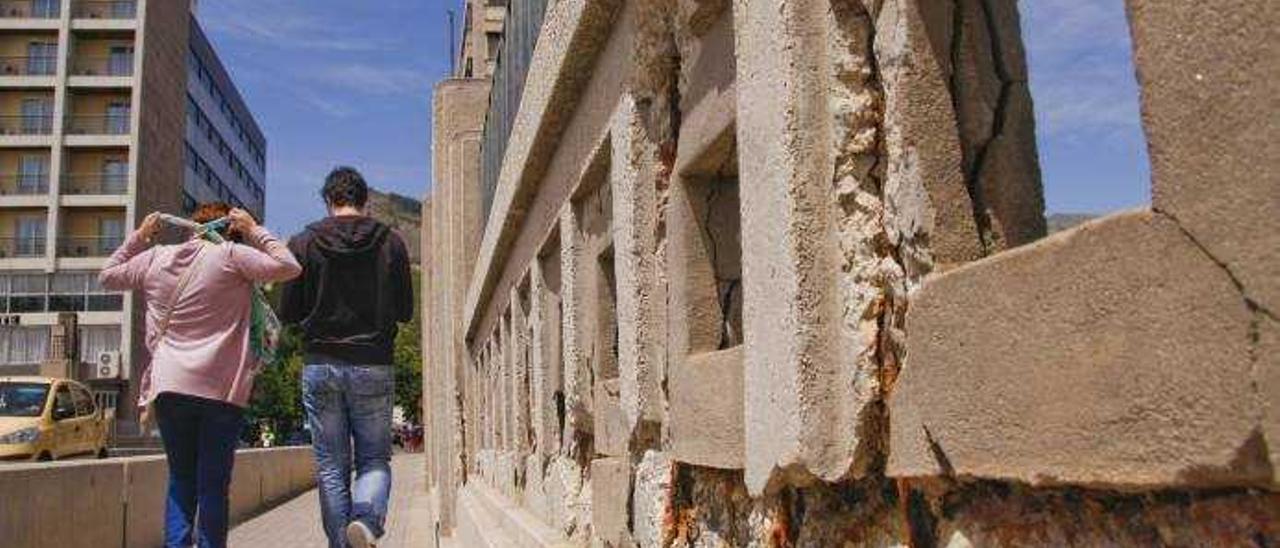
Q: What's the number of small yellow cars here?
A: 1